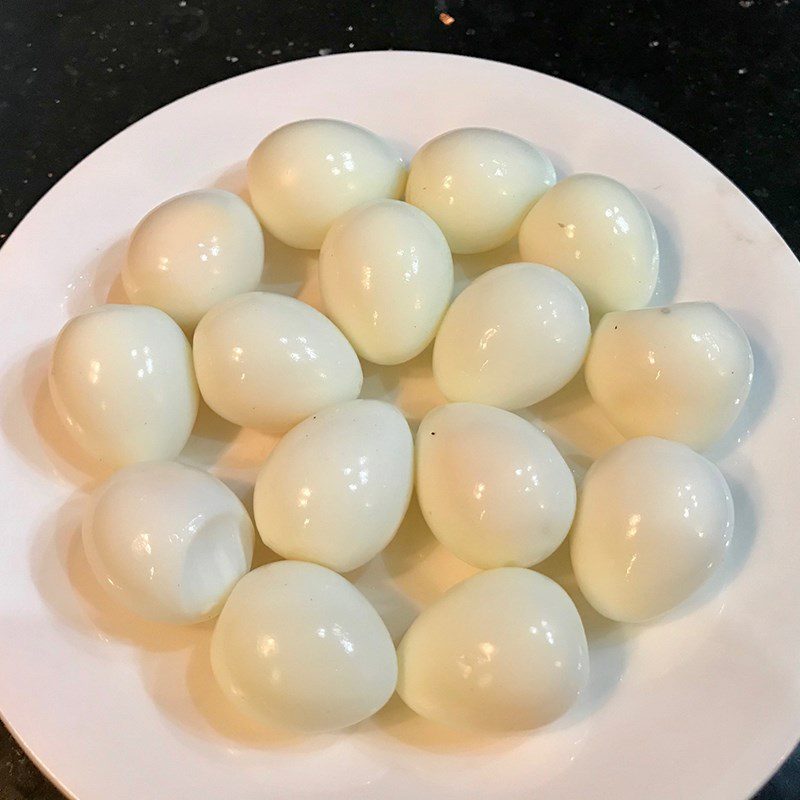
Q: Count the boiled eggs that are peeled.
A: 15